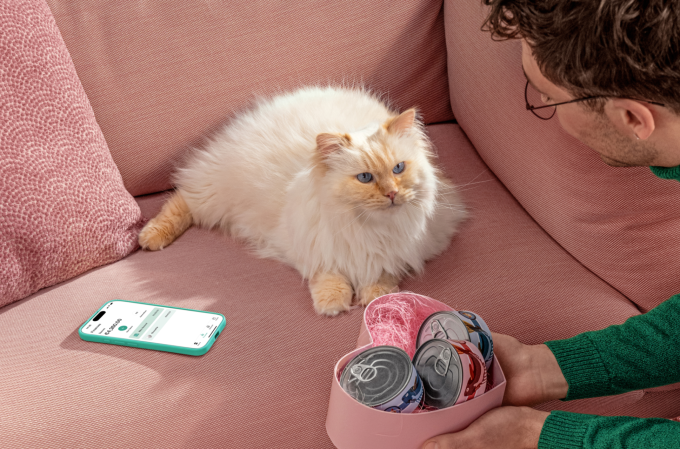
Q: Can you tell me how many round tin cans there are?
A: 3